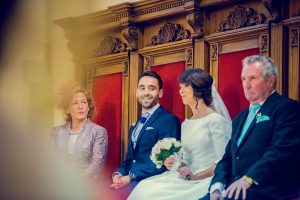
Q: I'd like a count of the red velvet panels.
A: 3